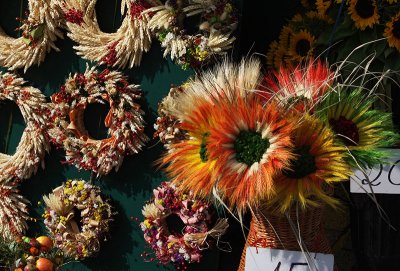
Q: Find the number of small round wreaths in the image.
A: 2